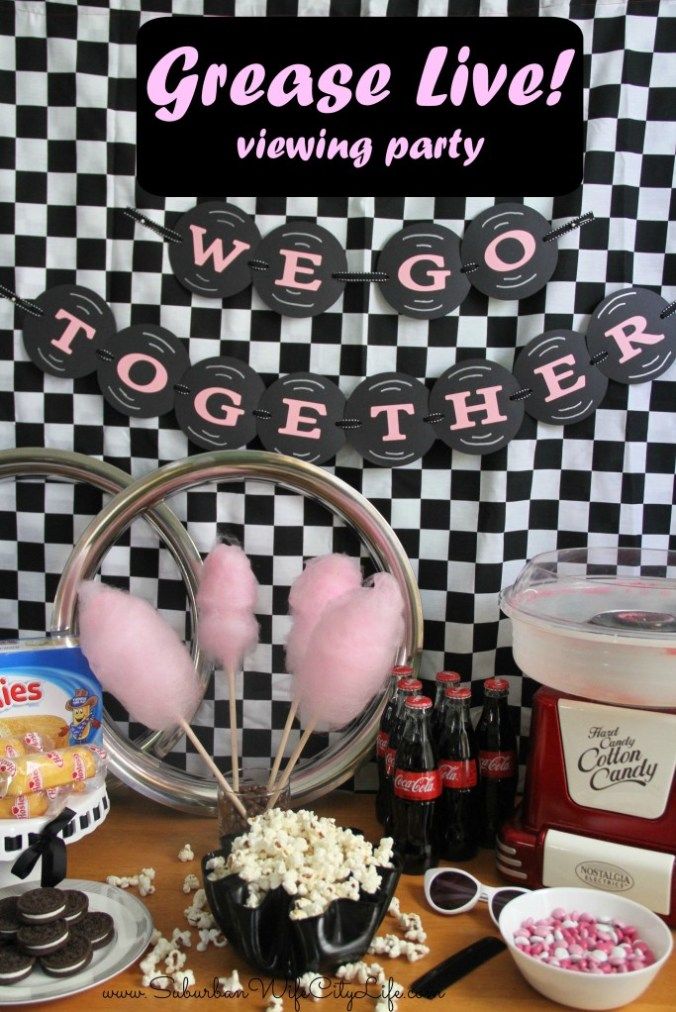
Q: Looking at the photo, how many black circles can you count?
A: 12